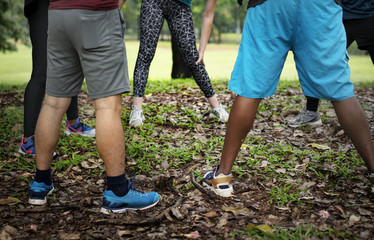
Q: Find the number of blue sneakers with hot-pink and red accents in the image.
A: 2